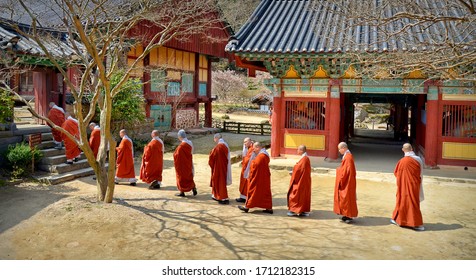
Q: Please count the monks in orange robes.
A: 12